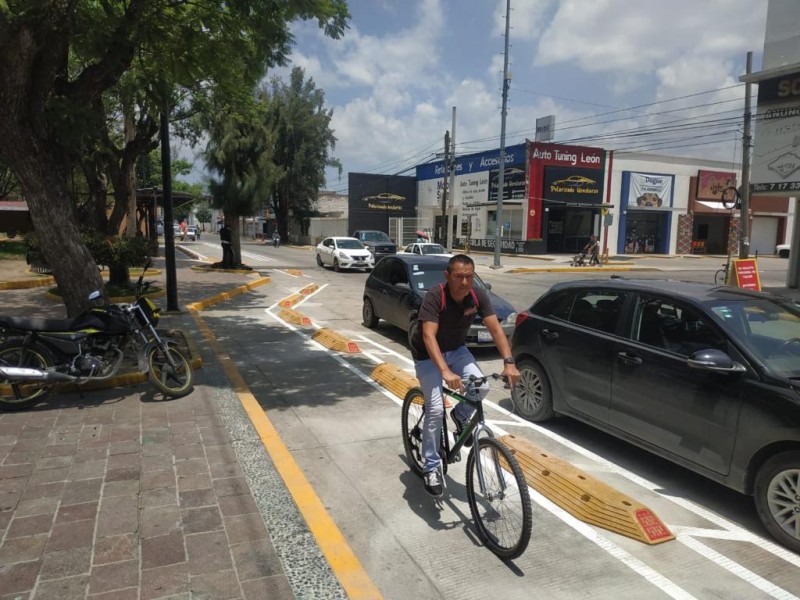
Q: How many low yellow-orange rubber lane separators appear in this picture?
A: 7